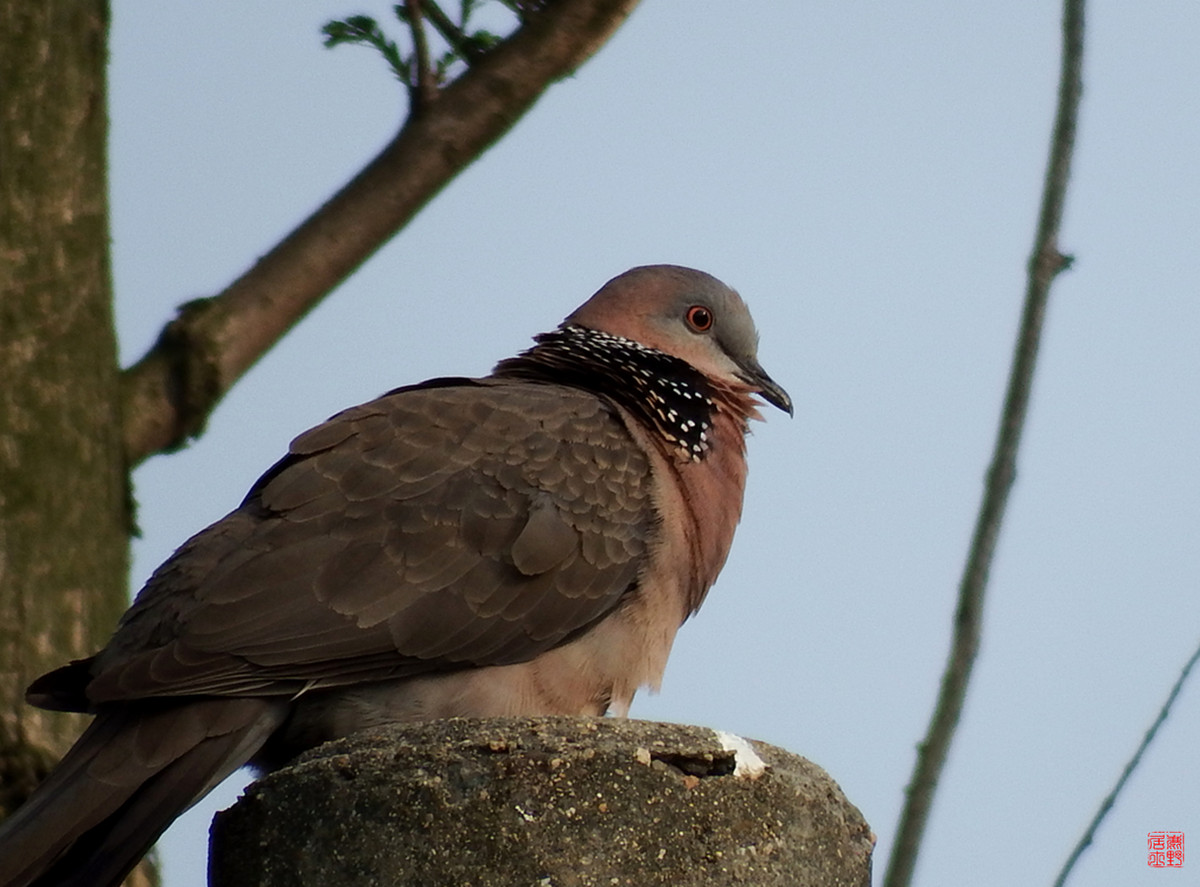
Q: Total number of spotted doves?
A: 1